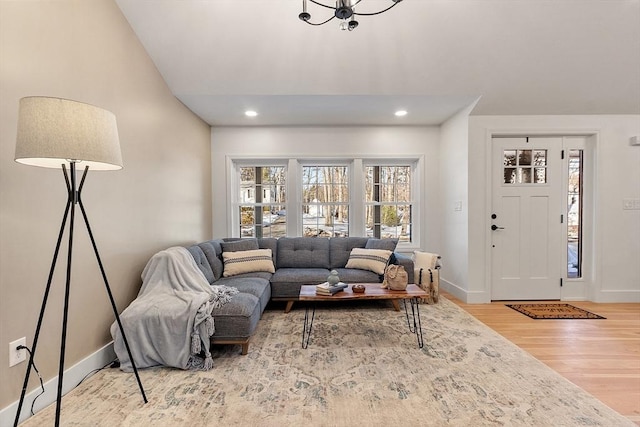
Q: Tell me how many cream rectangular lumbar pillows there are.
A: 2